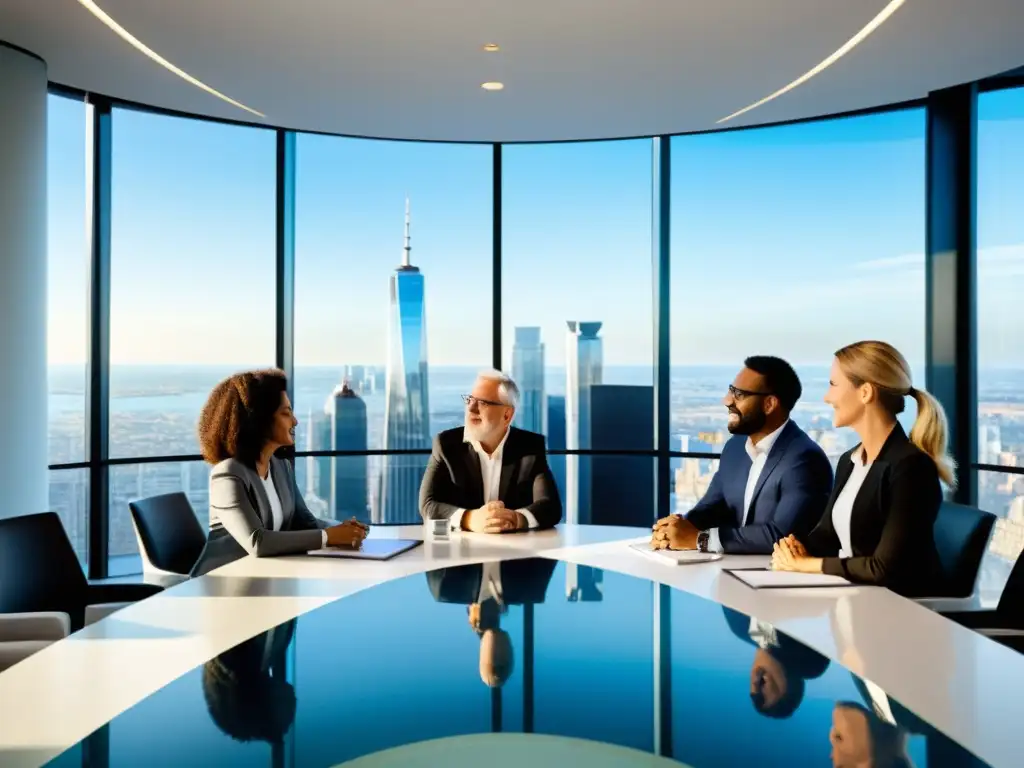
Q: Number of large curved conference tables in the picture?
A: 1